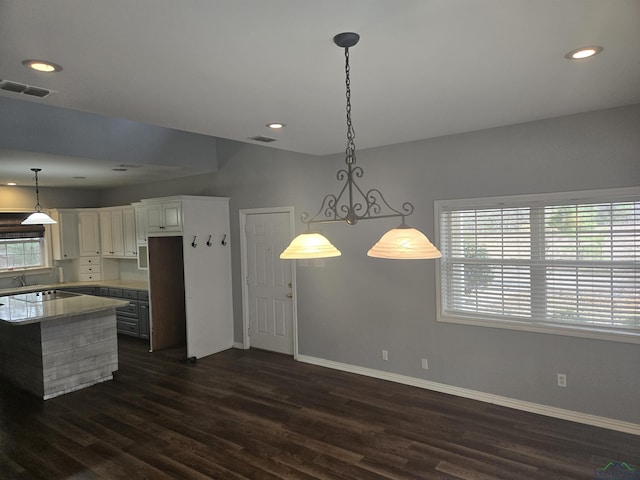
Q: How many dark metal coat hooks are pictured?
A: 3